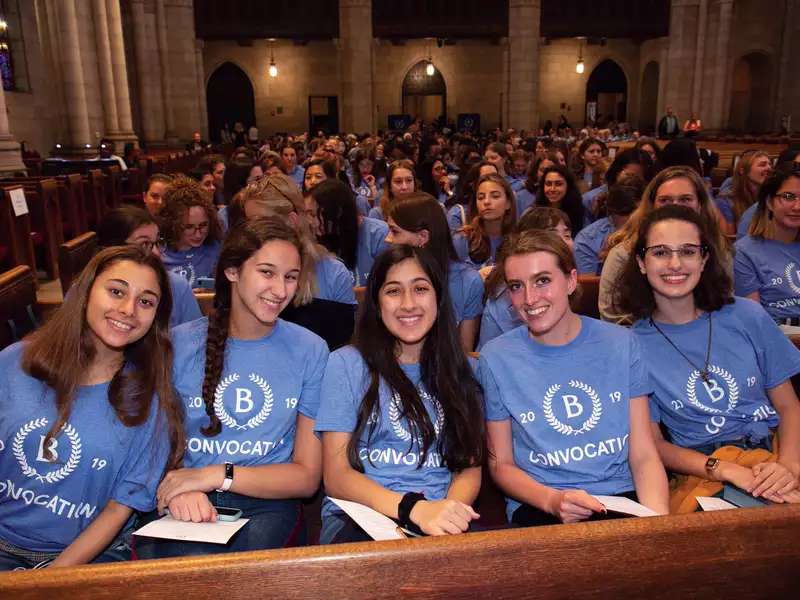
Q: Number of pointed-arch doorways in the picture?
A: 3